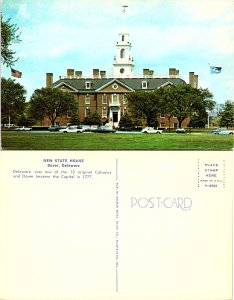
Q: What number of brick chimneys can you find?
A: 11